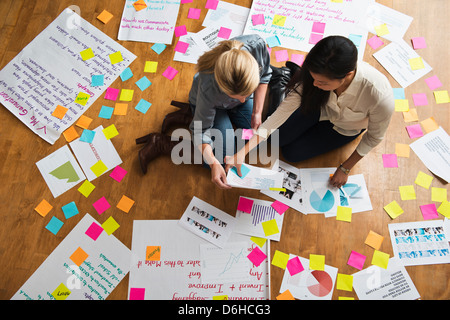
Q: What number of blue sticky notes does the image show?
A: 13